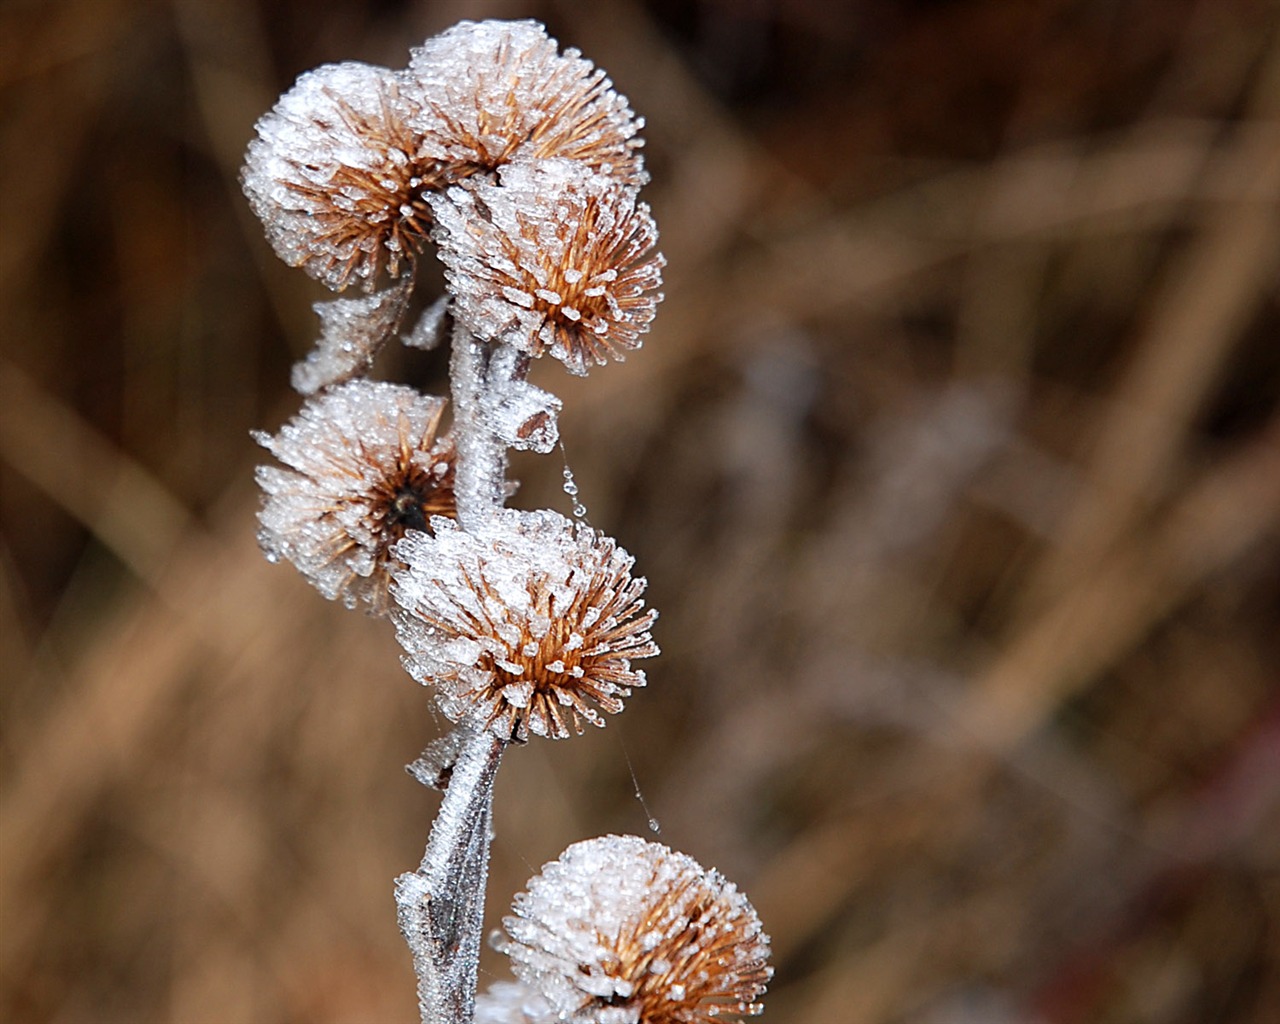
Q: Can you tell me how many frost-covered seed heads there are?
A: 6